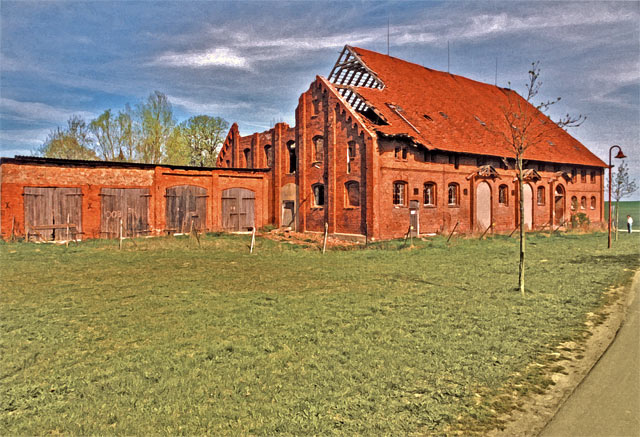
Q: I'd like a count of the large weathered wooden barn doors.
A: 4